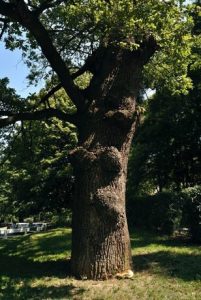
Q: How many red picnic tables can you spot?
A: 0